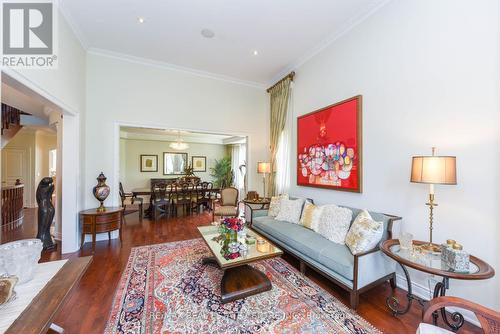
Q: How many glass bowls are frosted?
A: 1